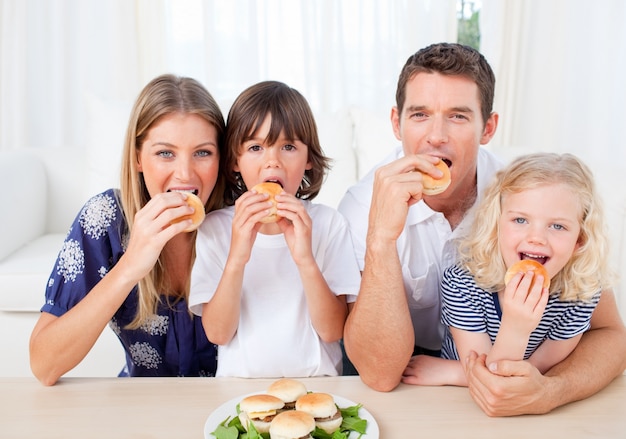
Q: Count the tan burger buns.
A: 8